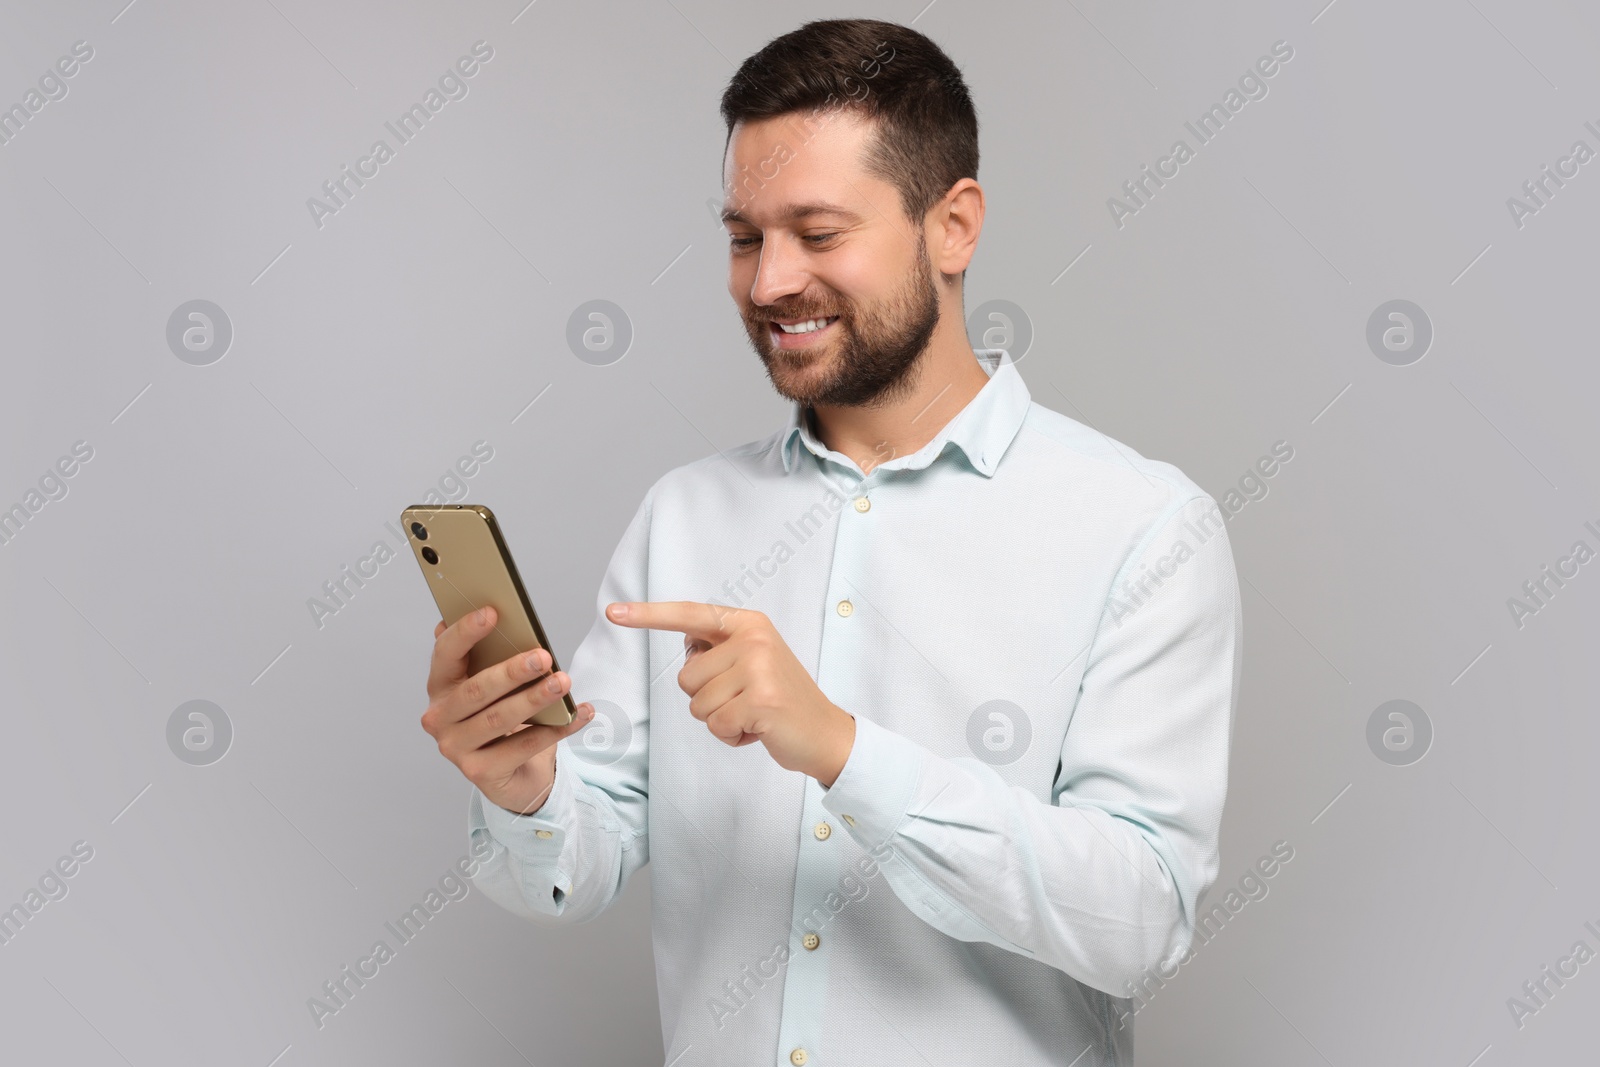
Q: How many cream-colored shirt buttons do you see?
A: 7